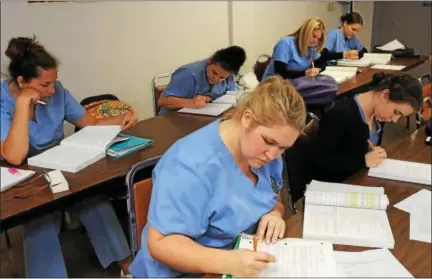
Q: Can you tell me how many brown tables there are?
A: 3